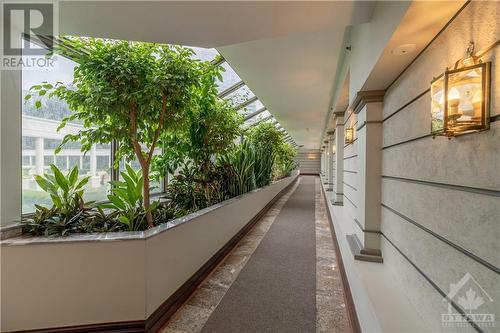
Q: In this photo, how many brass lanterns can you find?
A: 2